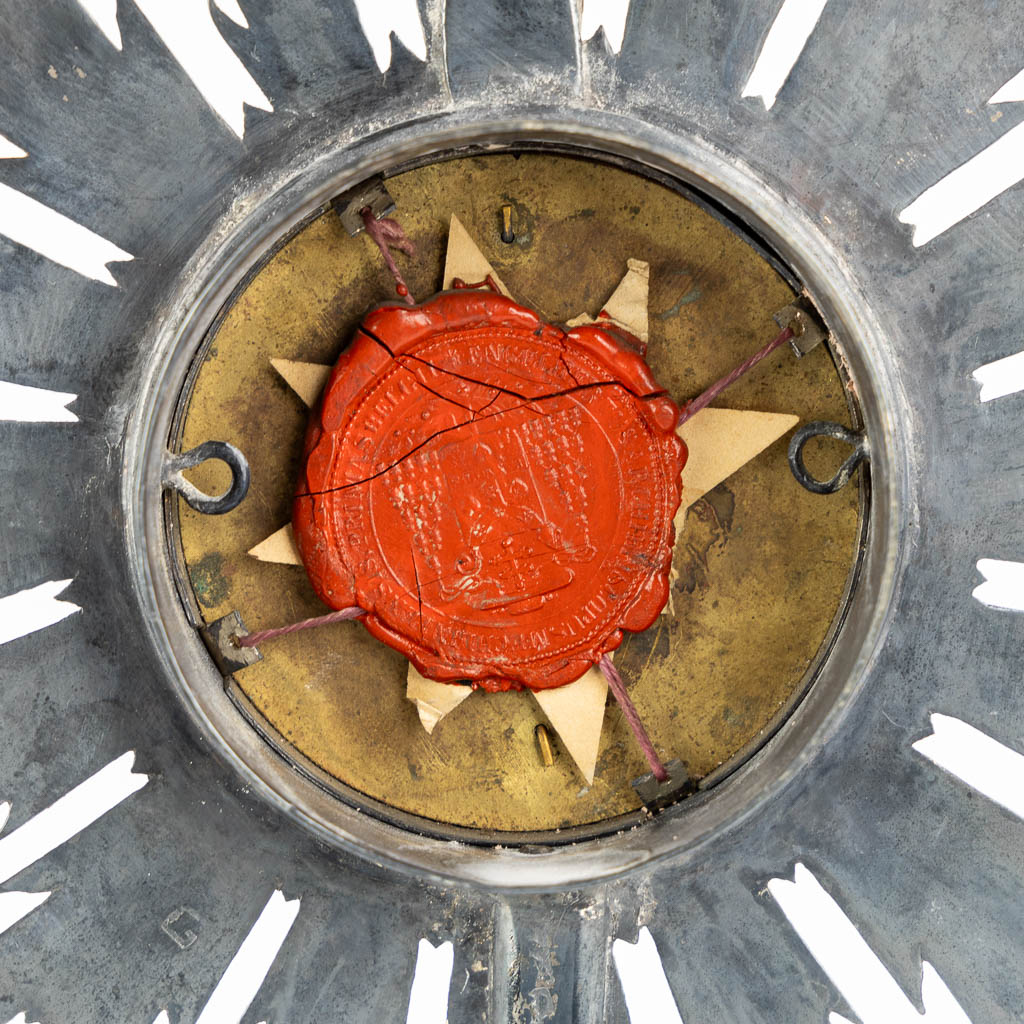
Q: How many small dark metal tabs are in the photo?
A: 4